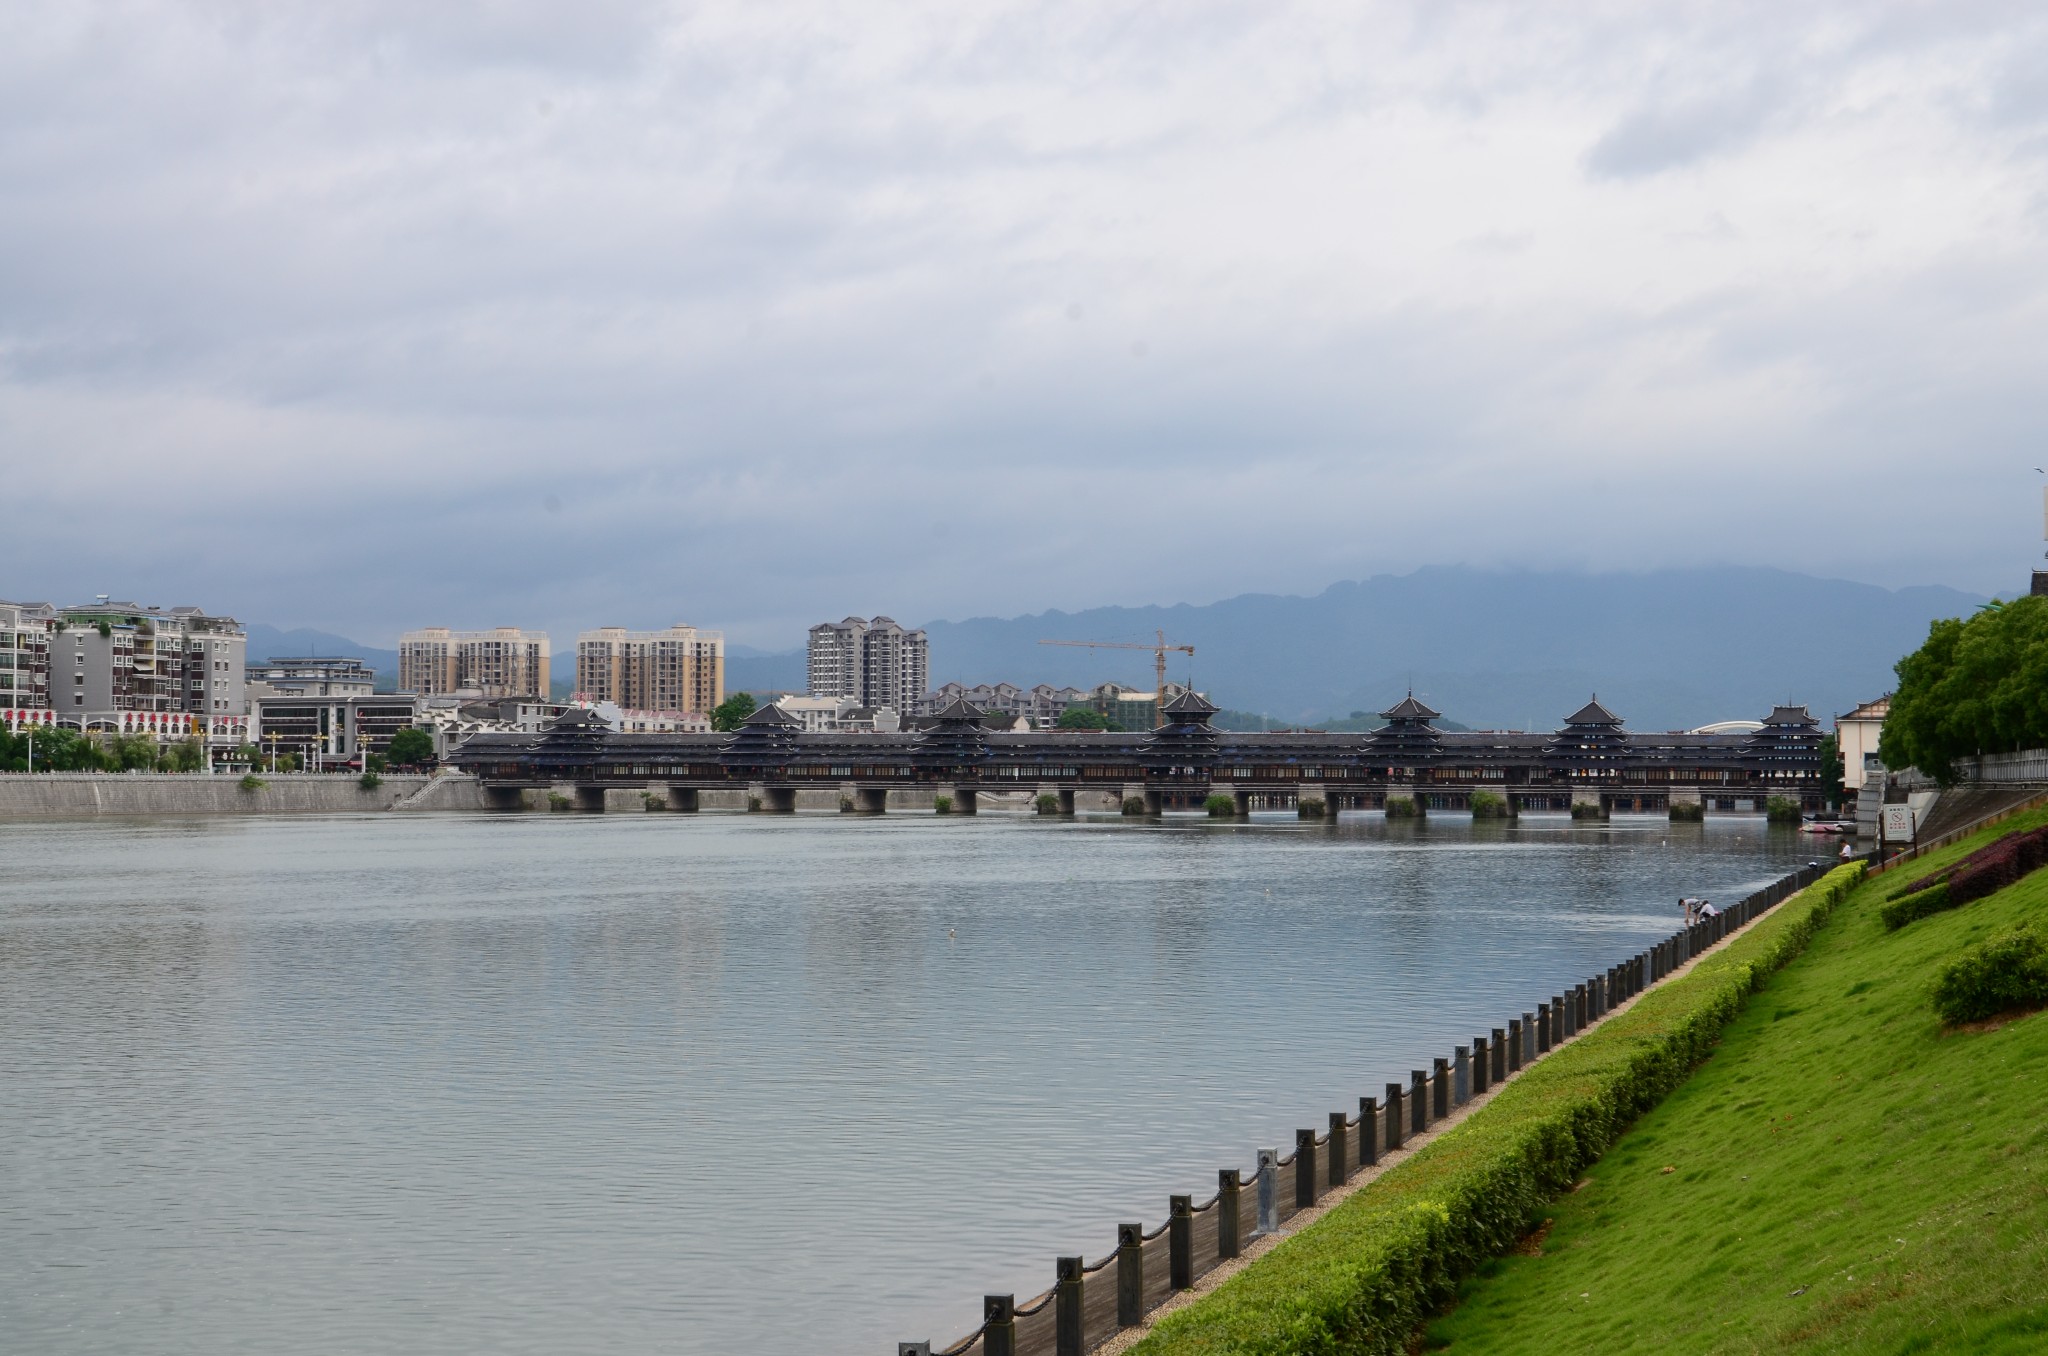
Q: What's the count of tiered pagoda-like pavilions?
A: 7